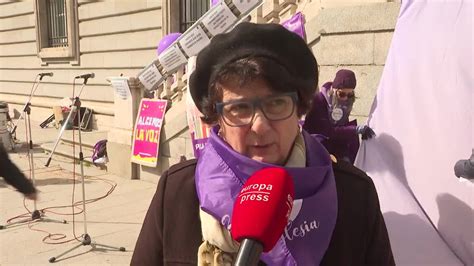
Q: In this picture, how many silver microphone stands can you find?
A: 2